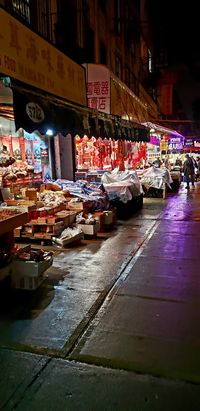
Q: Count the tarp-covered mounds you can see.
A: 2